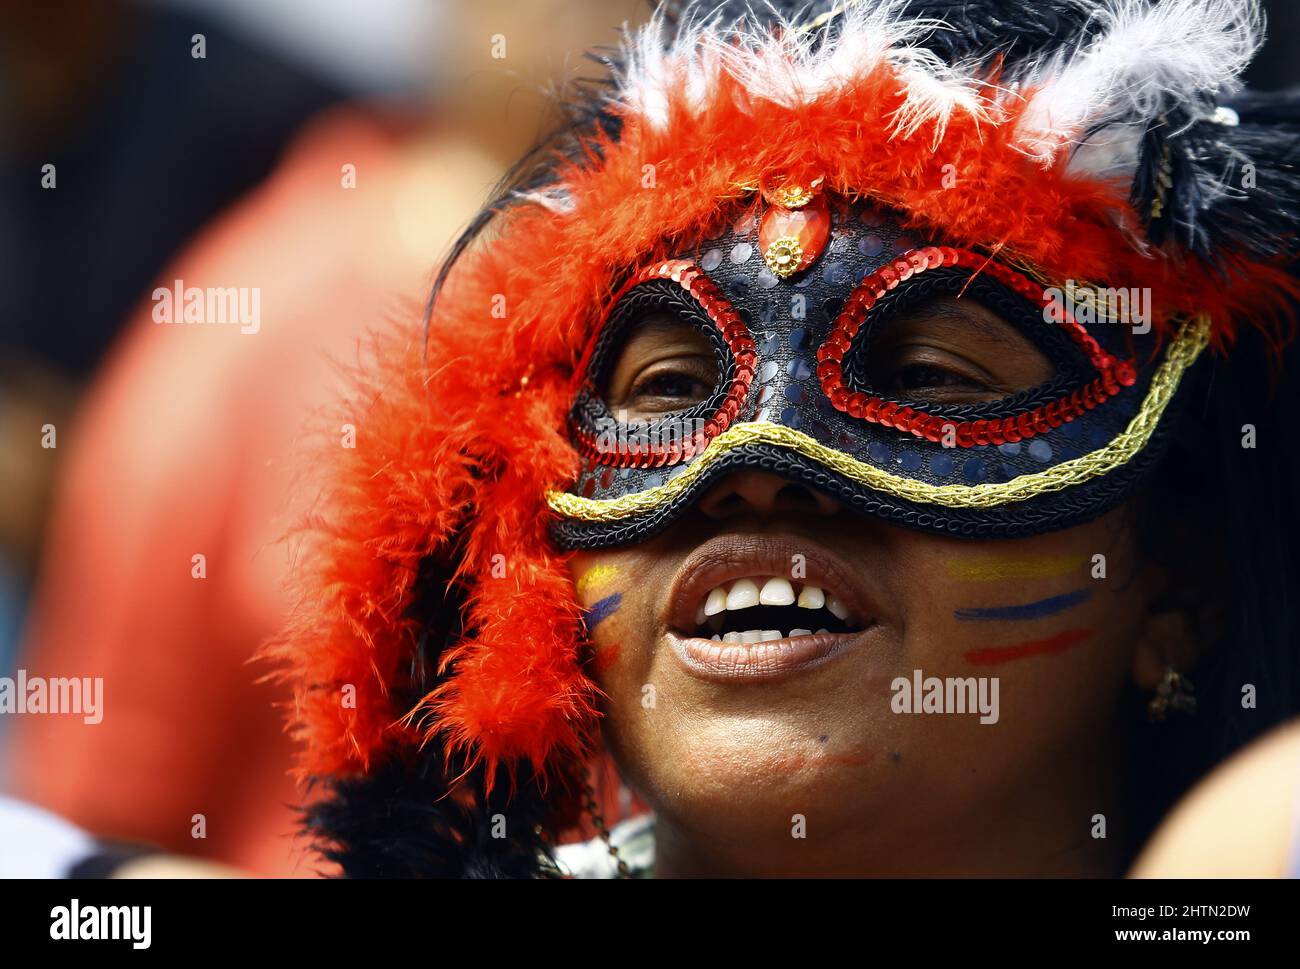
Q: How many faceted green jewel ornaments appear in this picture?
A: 0